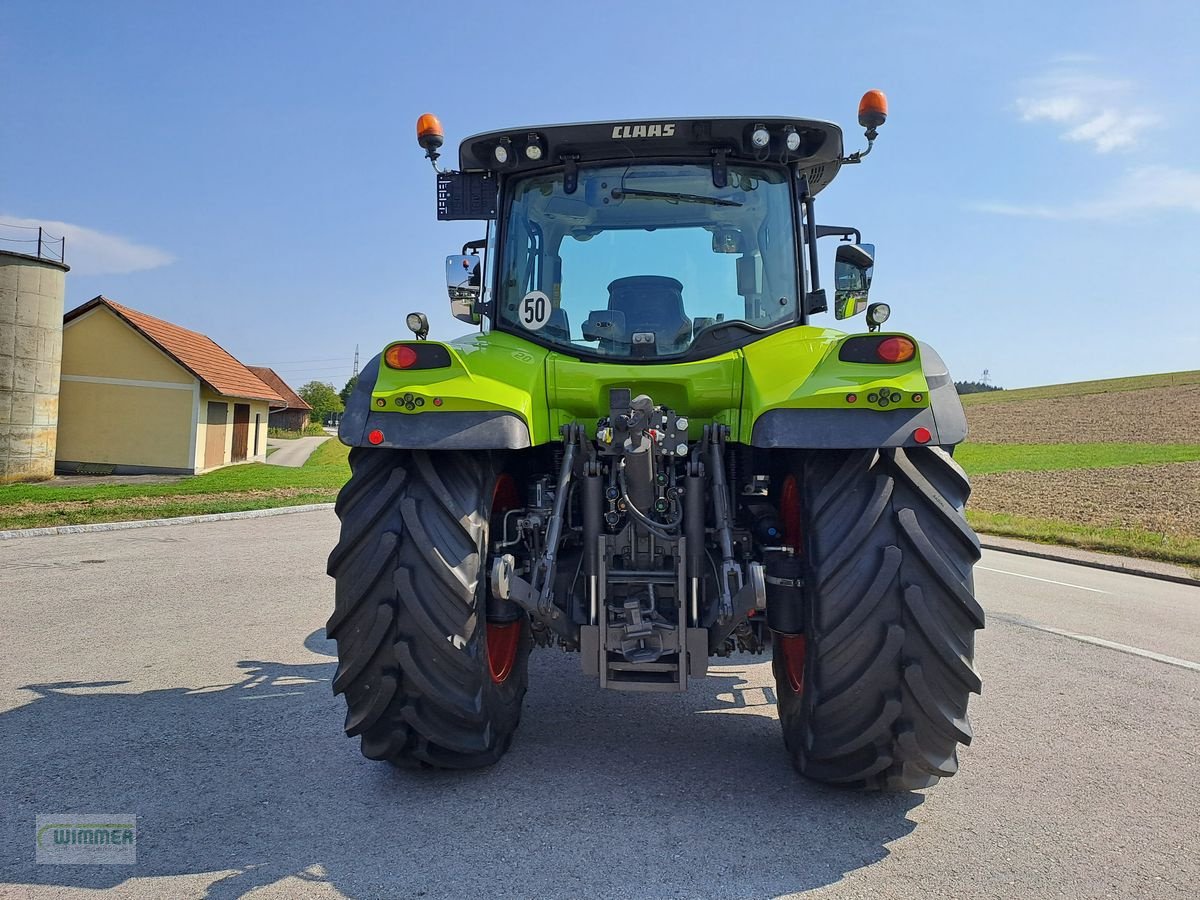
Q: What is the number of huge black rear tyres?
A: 2